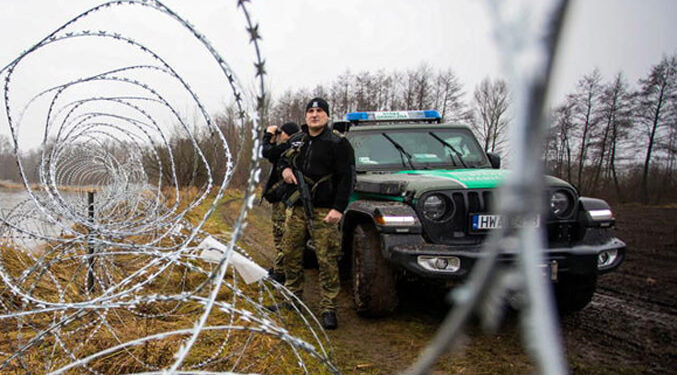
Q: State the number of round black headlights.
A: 2